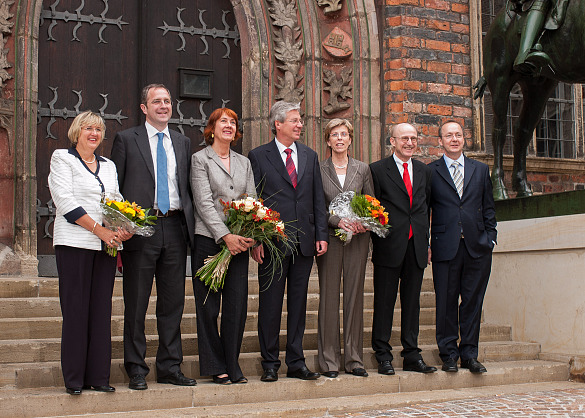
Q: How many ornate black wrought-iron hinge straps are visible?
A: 5